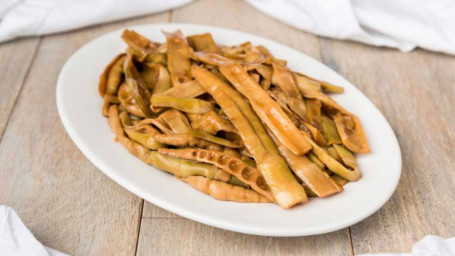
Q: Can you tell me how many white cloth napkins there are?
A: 4